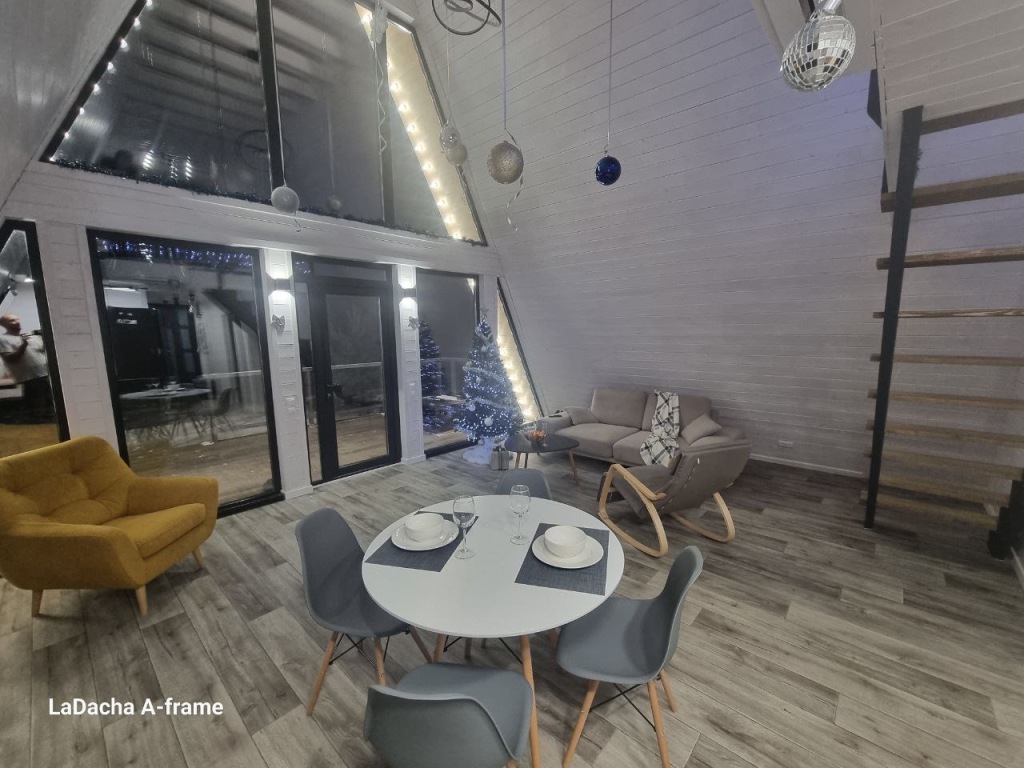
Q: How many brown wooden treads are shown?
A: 10